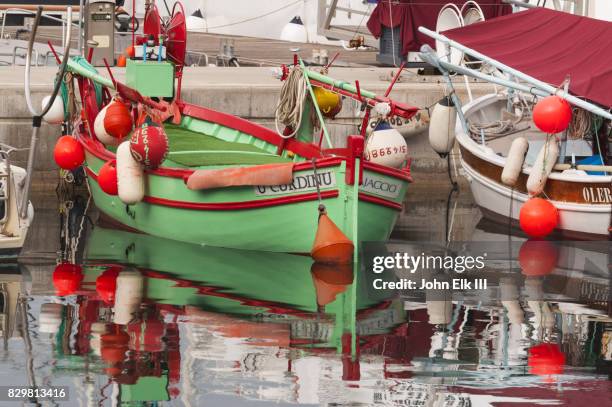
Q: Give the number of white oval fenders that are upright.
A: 4